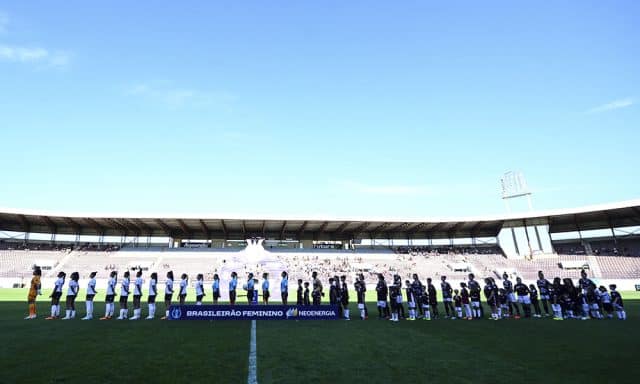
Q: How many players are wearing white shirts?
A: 10